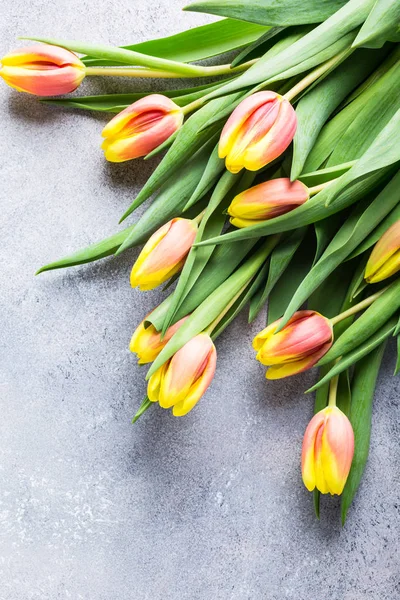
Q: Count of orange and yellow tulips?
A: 10